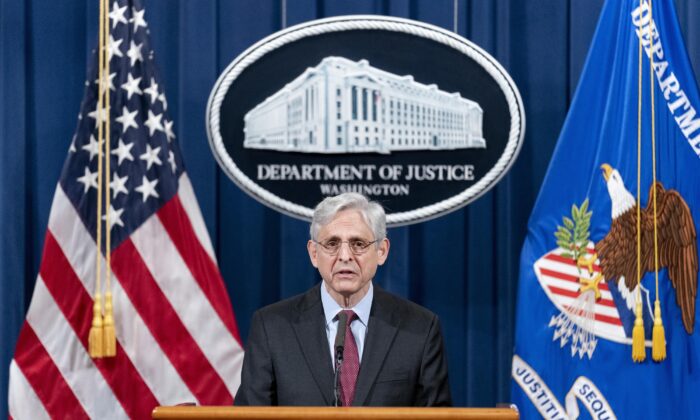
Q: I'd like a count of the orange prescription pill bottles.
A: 0